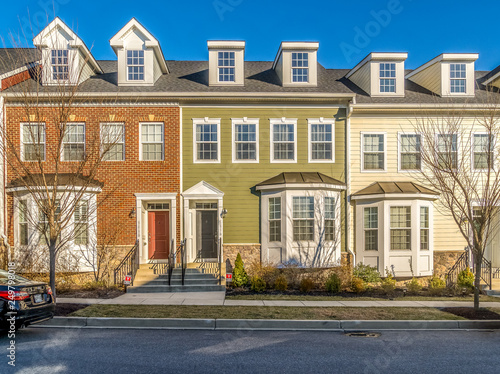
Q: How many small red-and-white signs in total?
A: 2